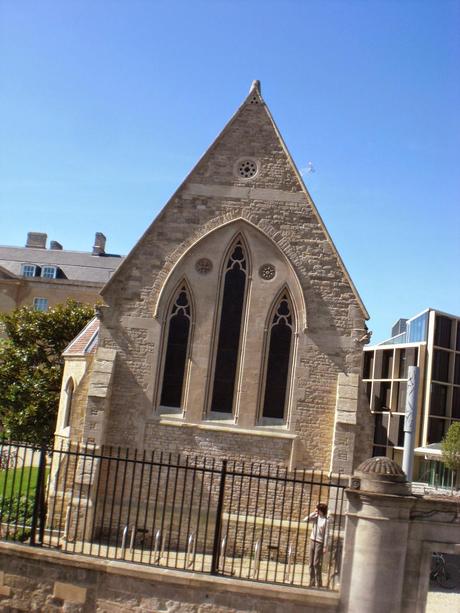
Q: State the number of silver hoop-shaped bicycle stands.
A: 6